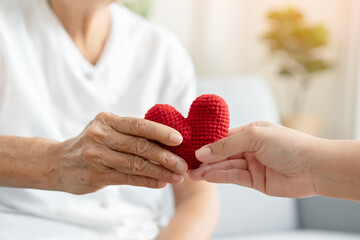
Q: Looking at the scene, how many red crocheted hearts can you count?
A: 1